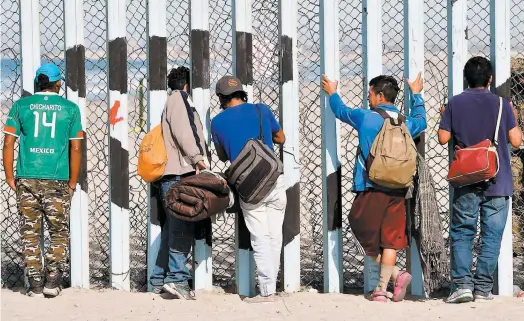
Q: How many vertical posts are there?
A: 12